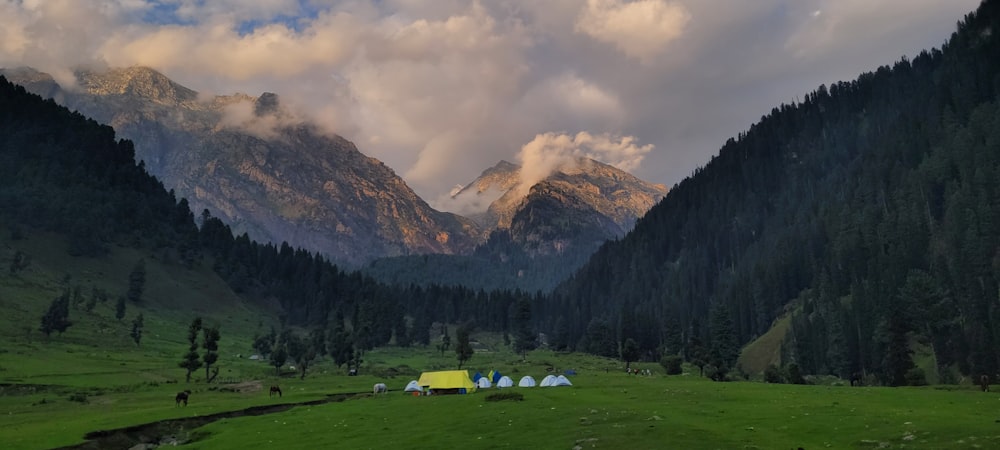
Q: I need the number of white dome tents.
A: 6